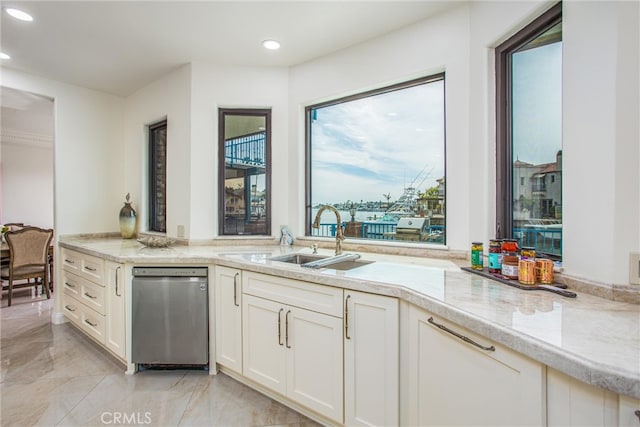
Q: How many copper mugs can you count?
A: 2